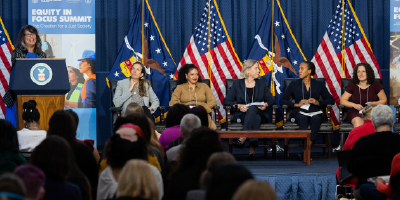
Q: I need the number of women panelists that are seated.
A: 5